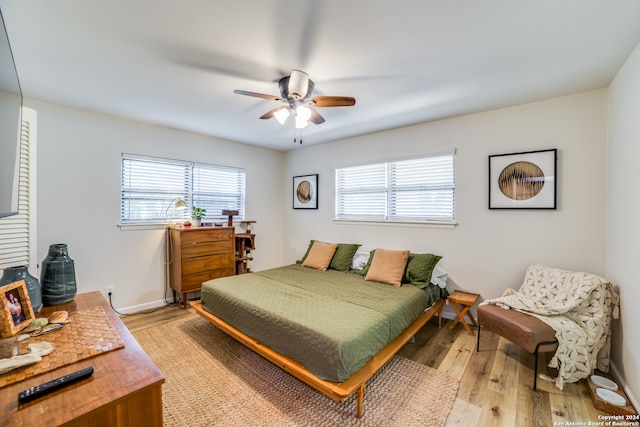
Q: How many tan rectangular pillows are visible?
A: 2